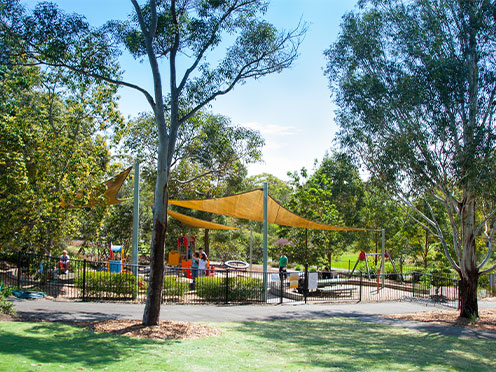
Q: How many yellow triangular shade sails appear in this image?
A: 3